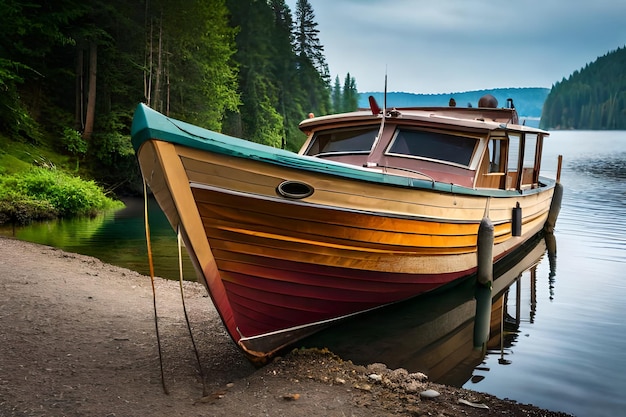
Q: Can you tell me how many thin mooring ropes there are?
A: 2